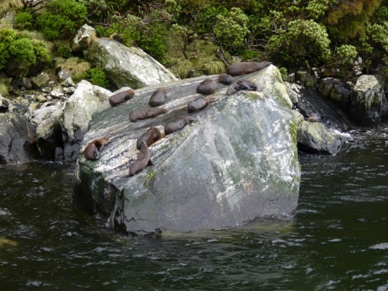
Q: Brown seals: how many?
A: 12